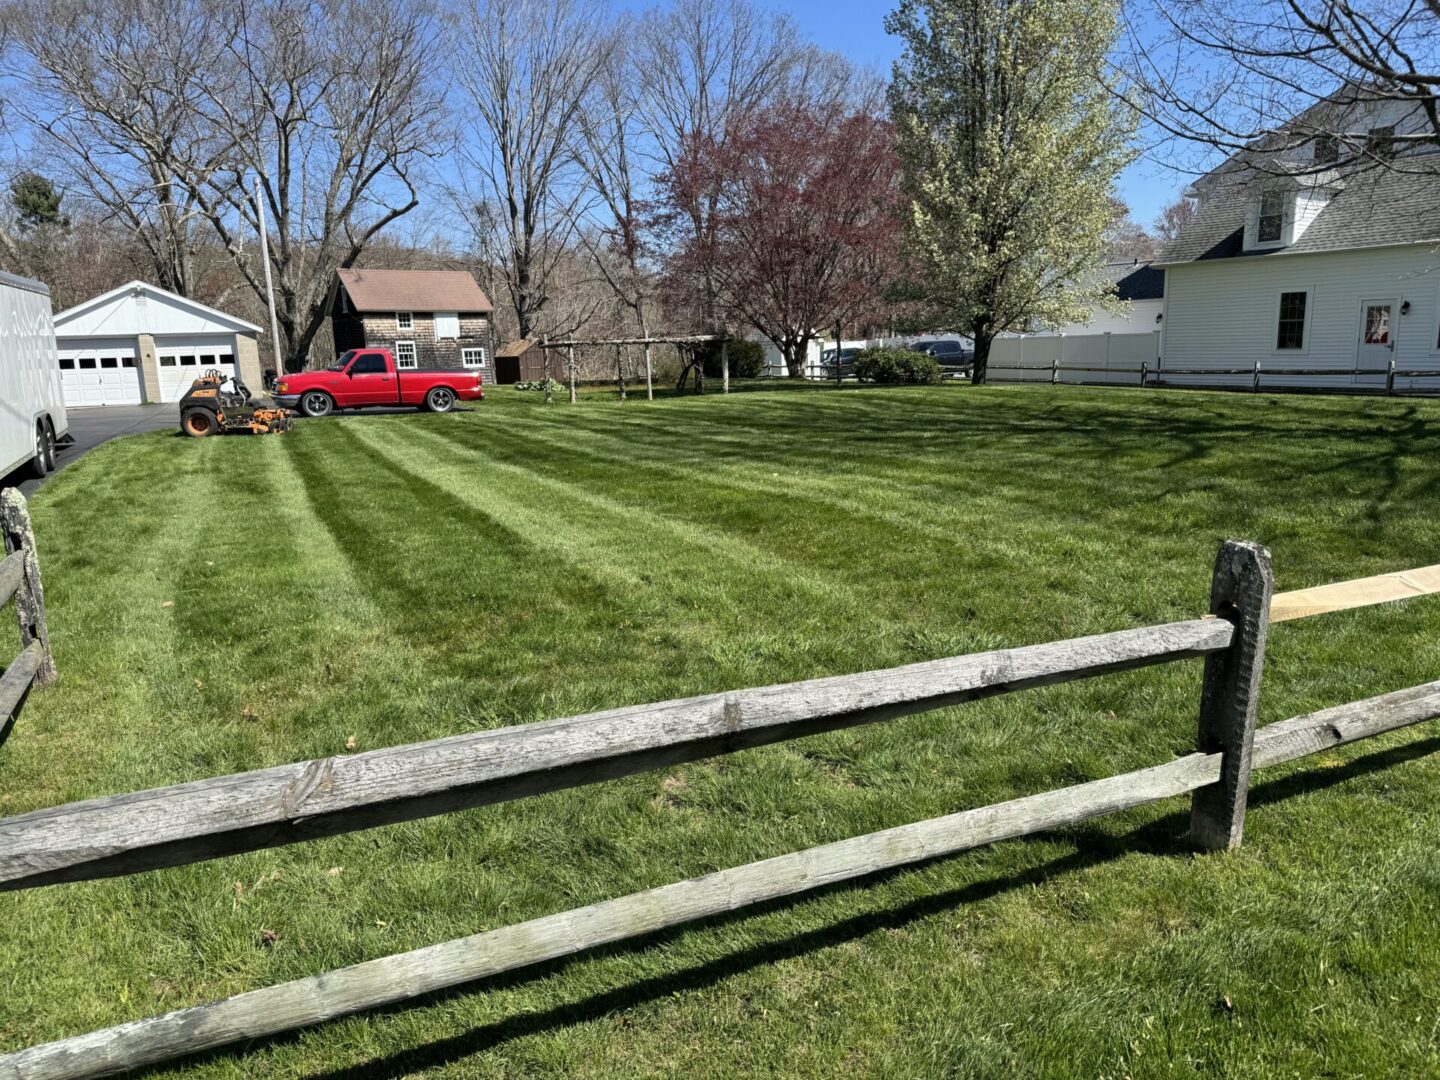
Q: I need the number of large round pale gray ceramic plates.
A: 0